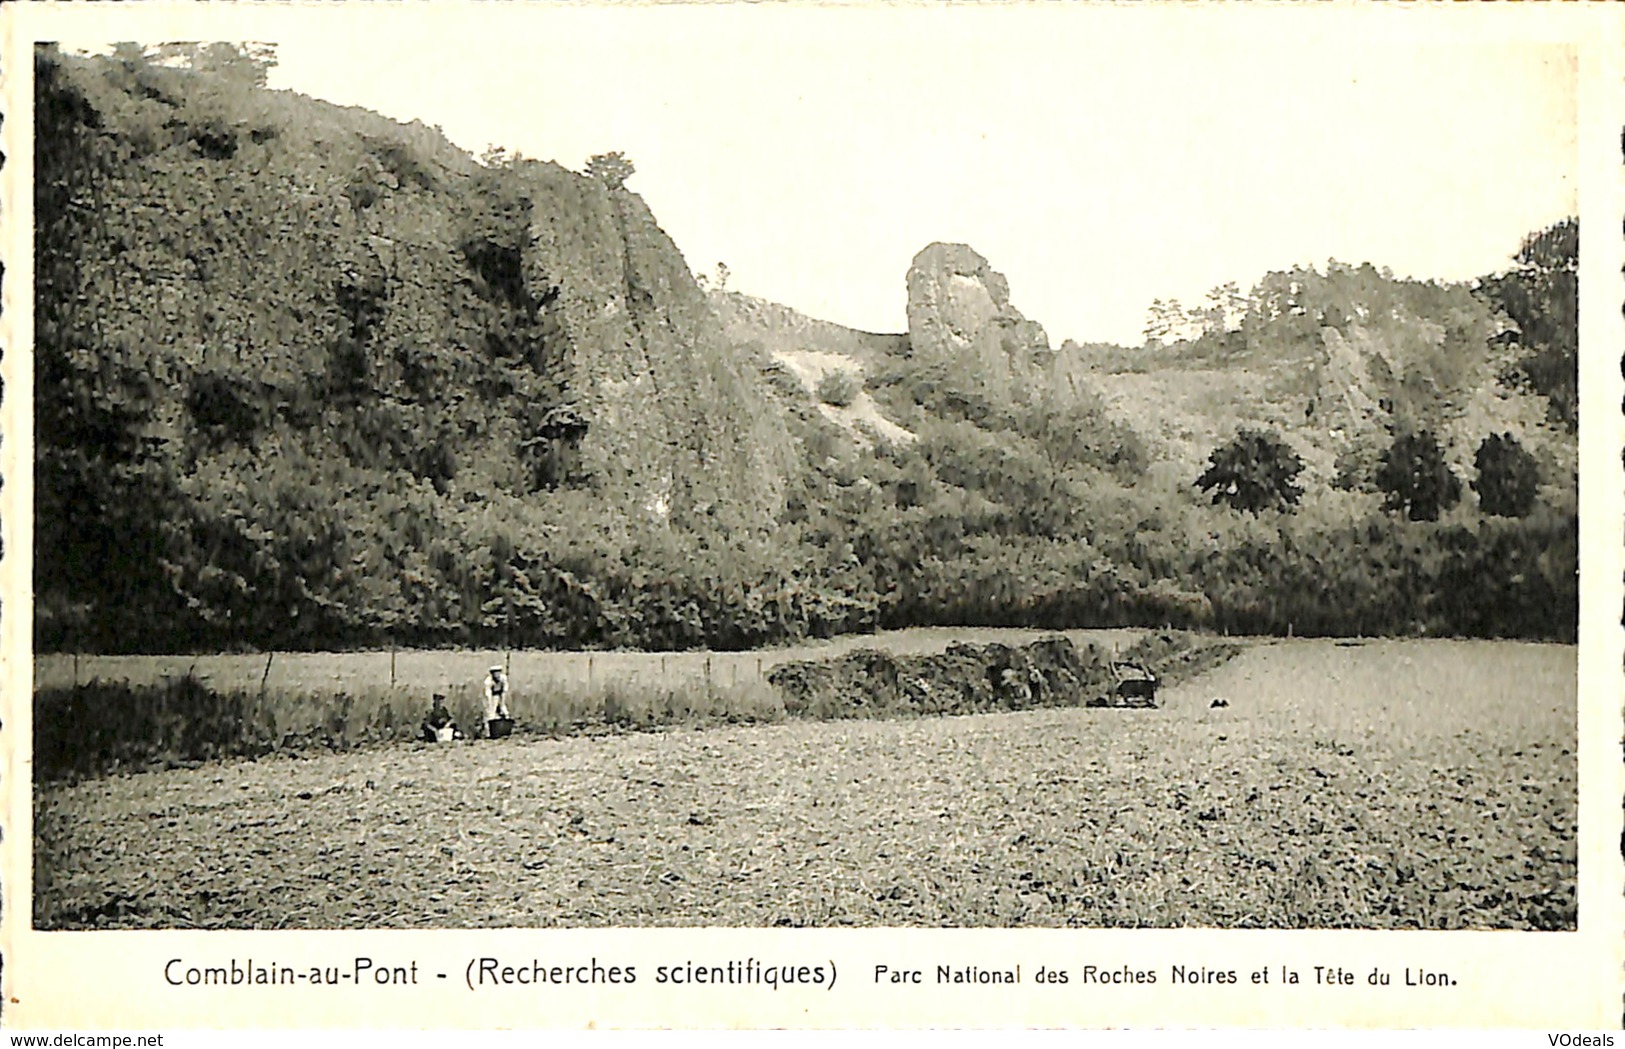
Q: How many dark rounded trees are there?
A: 3